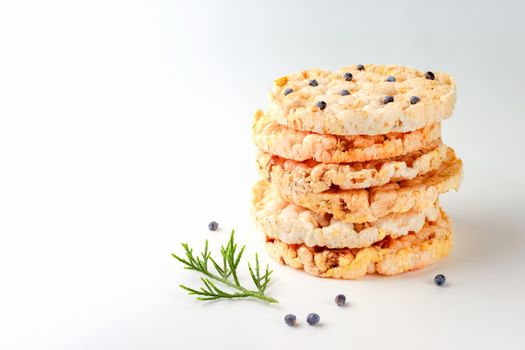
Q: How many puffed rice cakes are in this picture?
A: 6